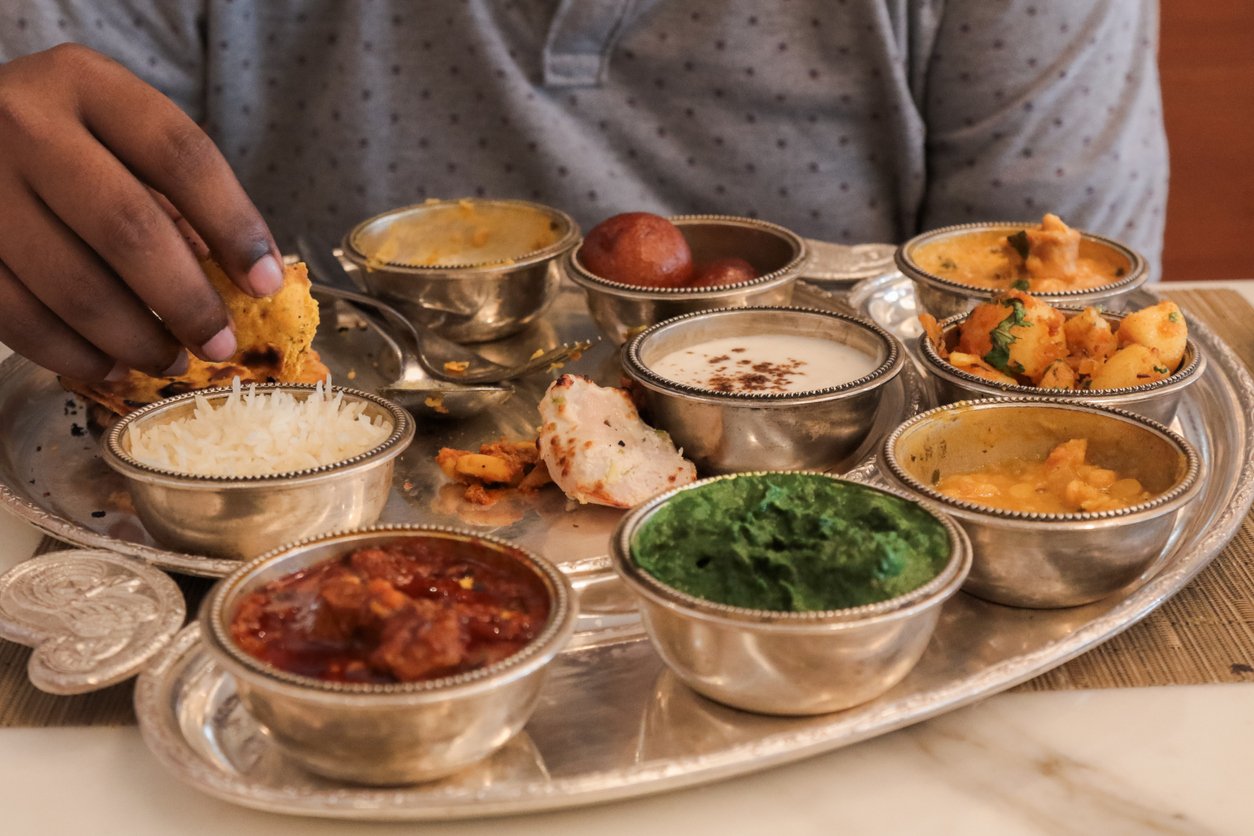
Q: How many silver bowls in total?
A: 9